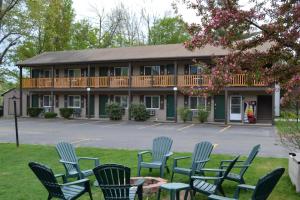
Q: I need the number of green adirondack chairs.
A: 8